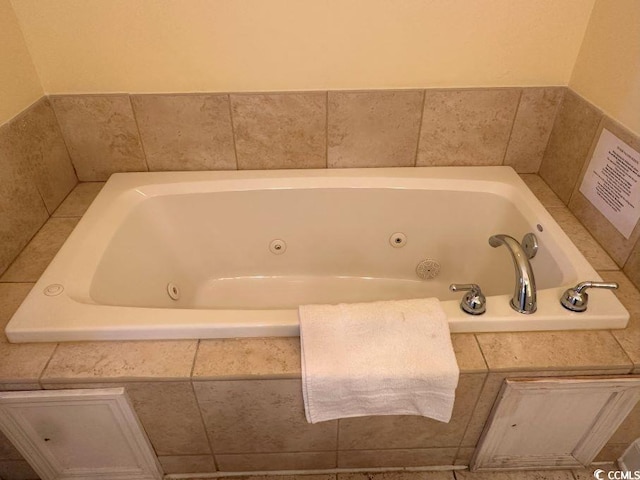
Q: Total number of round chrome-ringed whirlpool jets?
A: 3